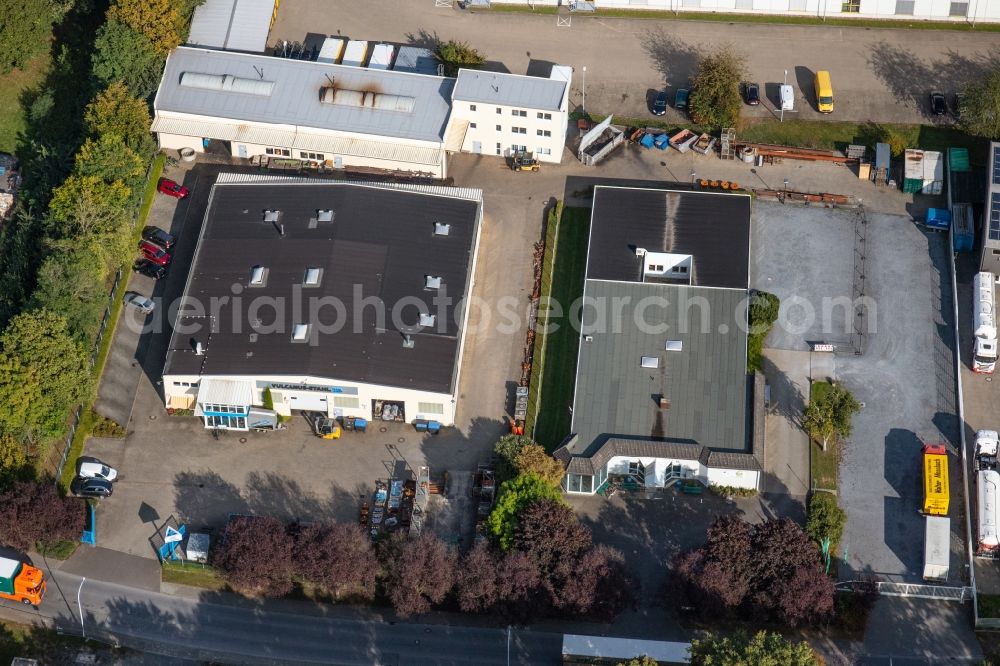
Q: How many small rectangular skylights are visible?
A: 10